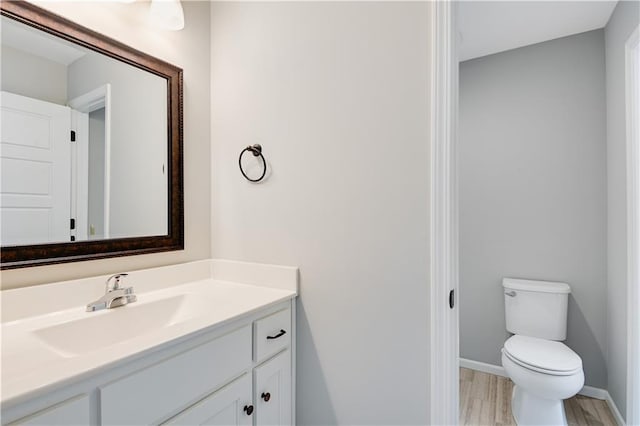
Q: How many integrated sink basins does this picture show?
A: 1